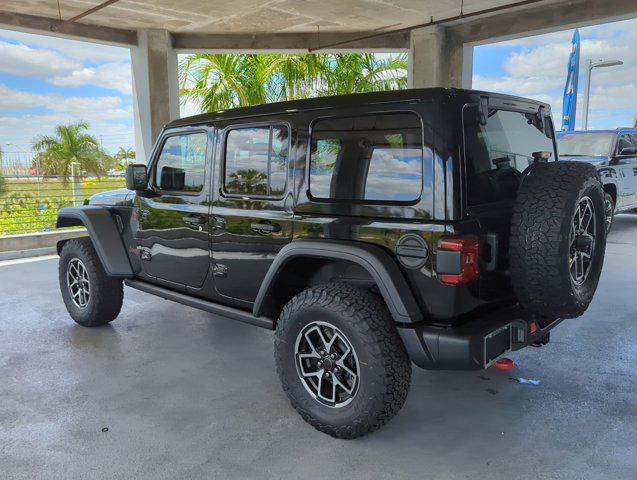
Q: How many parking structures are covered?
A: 1